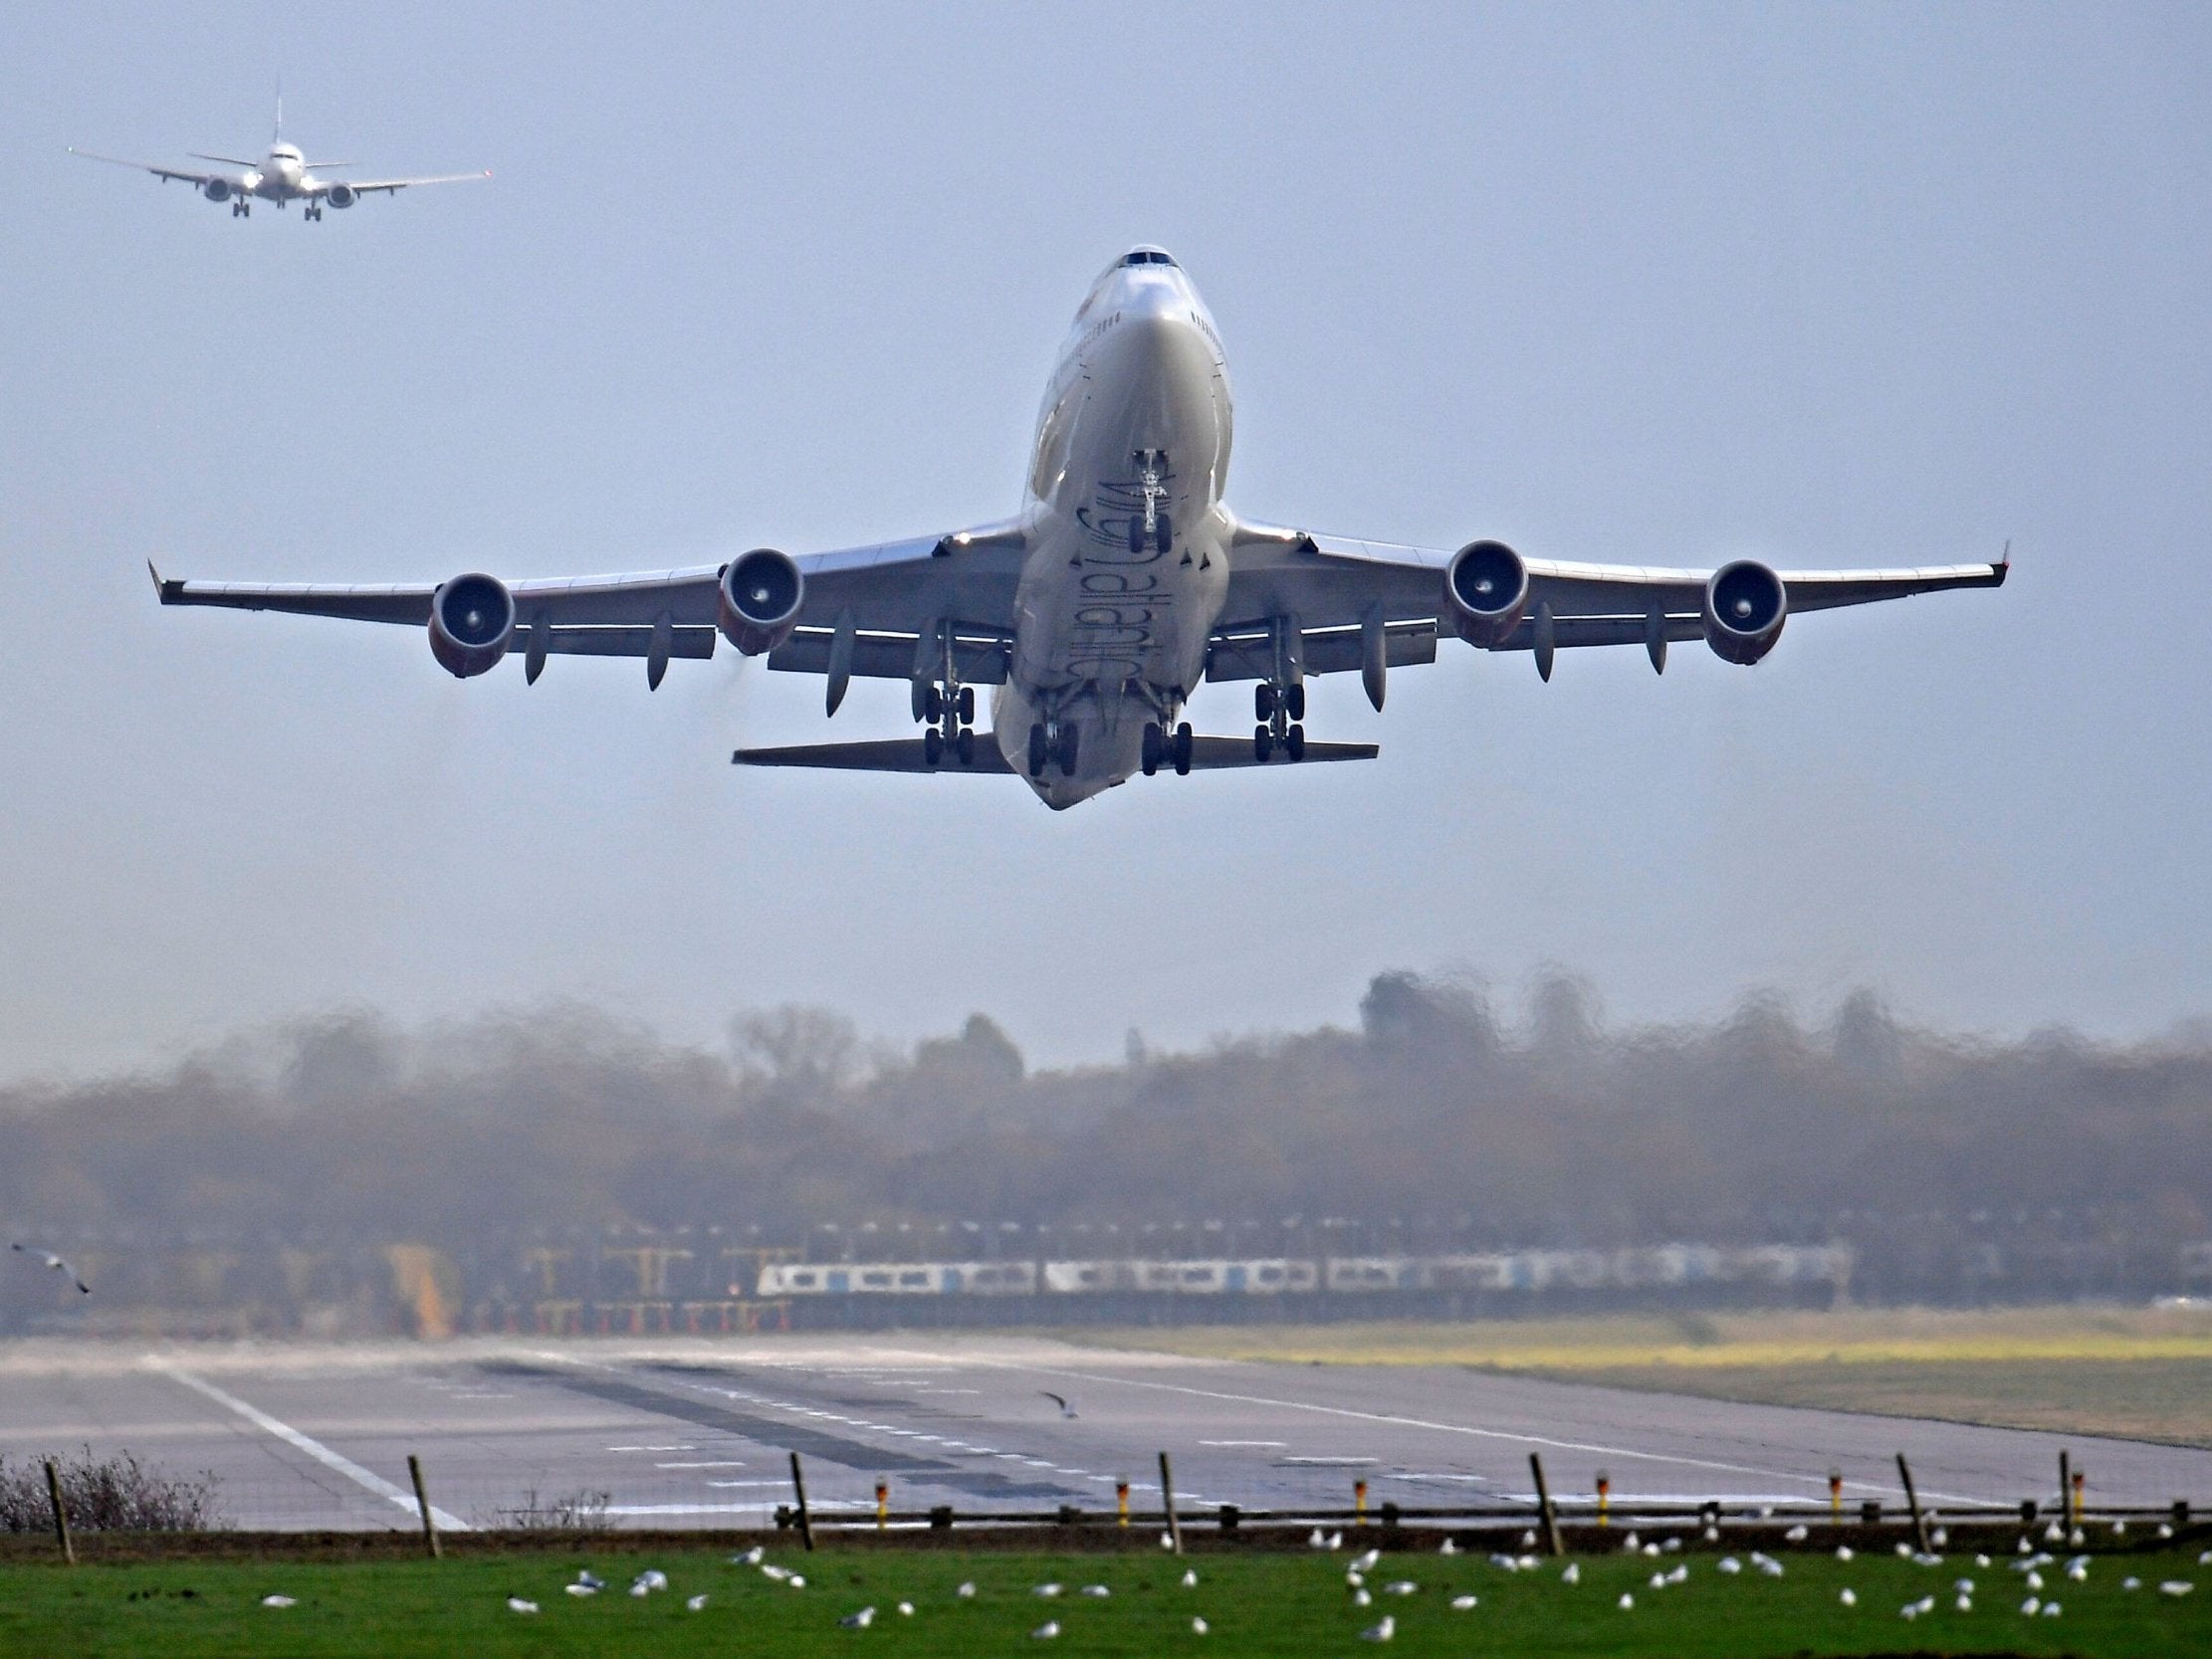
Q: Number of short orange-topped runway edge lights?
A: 6